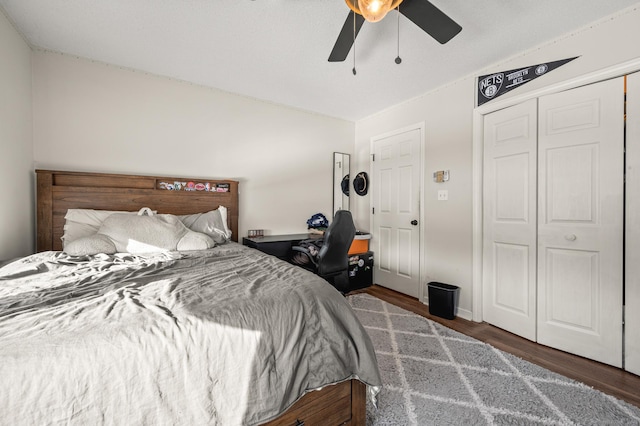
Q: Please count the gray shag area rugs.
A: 1